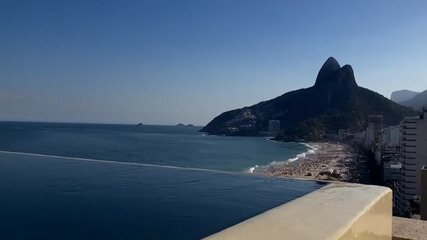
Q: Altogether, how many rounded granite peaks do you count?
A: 2